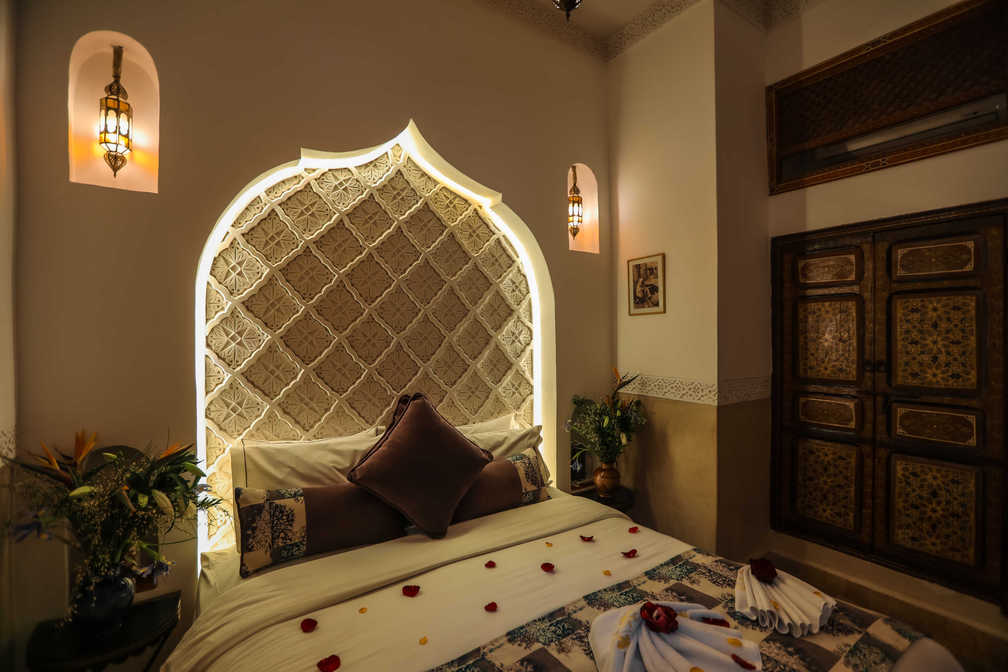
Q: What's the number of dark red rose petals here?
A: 11